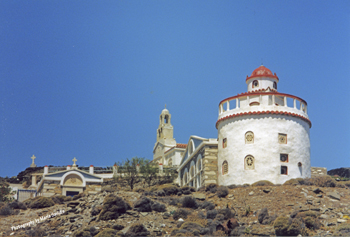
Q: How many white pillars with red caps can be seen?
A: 6